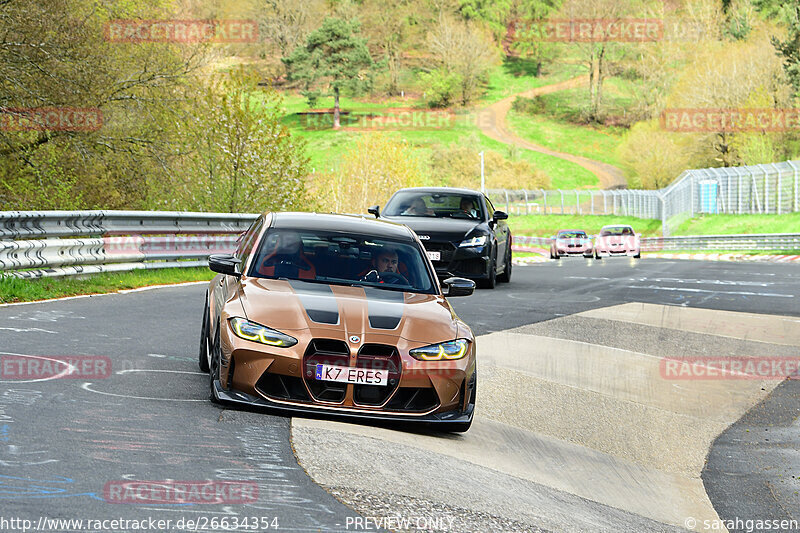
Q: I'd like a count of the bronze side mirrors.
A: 0